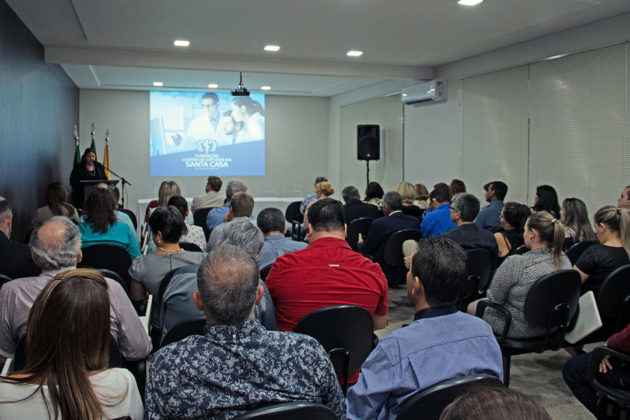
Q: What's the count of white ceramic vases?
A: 0